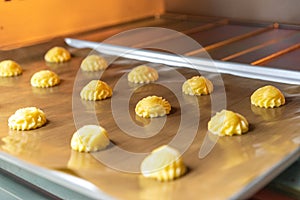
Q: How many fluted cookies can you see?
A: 13